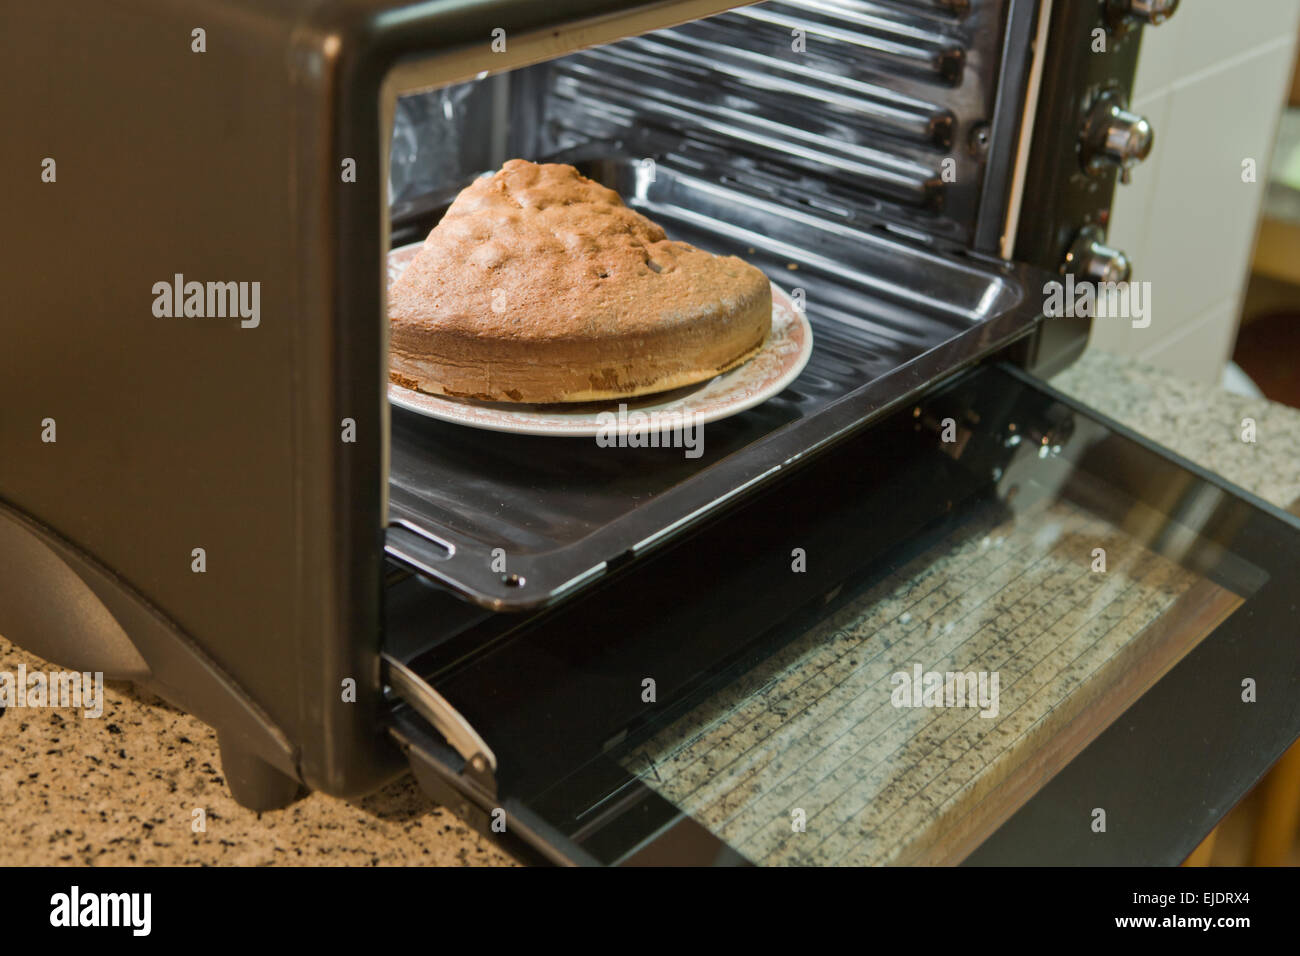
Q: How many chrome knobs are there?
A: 3